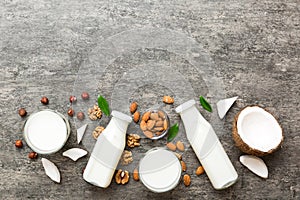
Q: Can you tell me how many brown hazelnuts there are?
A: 8